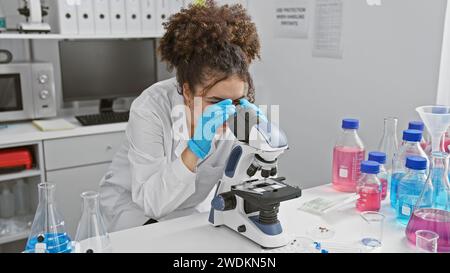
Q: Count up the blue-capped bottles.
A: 6